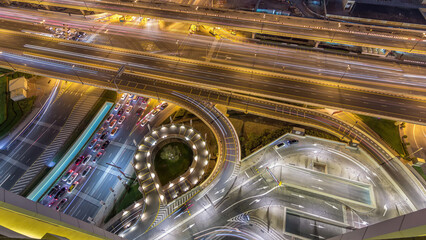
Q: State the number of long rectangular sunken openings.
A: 2